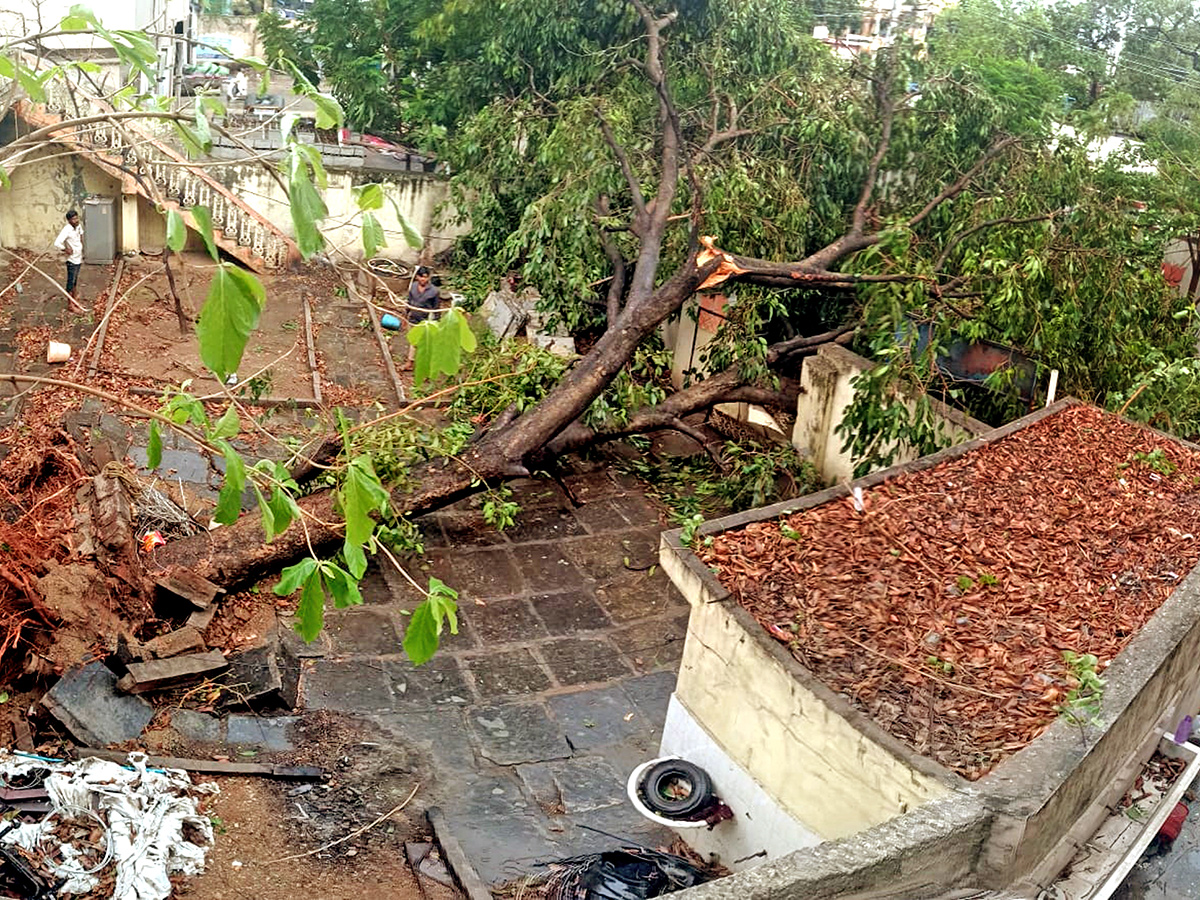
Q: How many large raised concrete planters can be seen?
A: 1